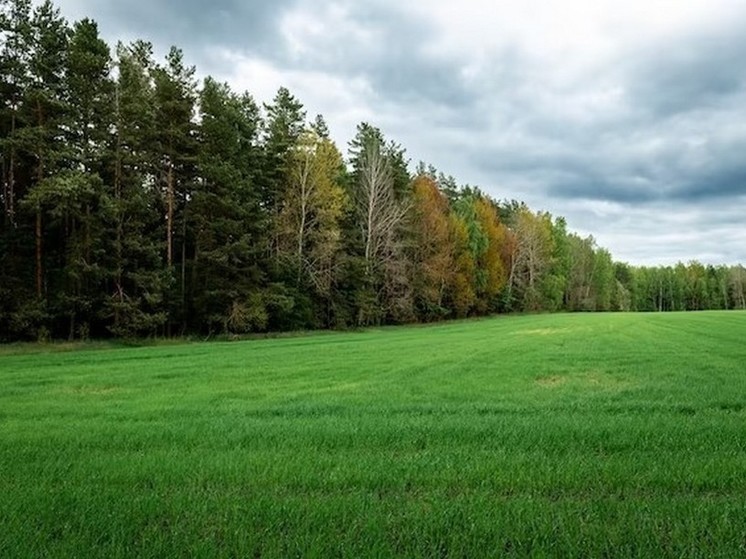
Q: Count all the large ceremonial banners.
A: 0